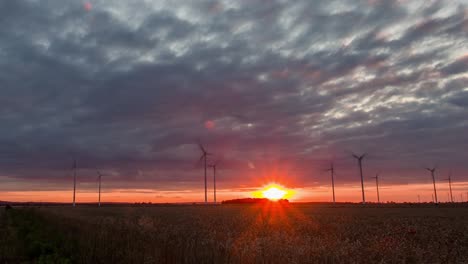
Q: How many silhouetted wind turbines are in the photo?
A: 9